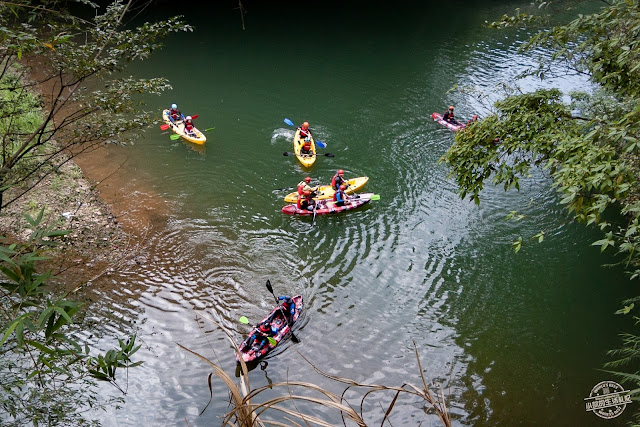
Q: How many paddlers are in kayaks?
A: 12